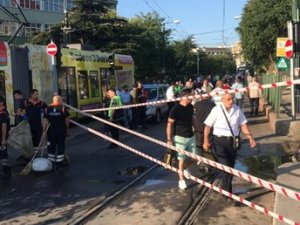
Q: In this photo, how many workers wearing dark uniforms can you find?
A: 3